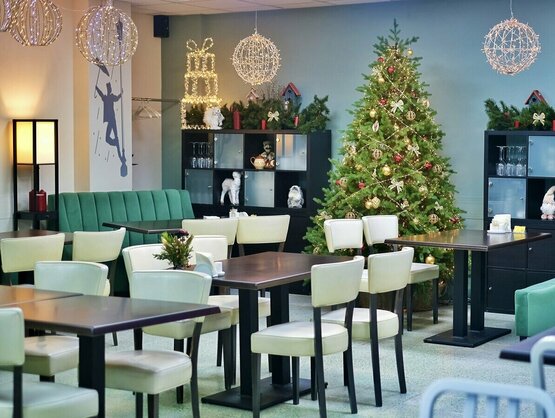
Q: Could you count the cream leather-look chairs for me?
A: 13